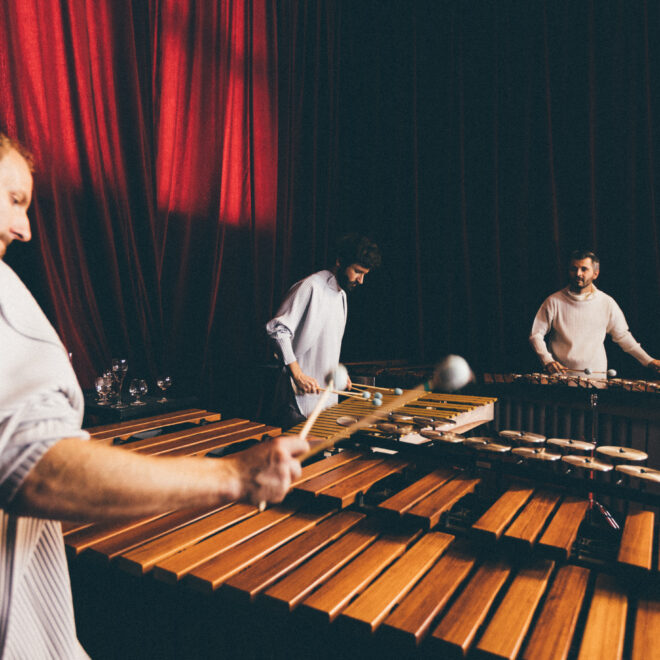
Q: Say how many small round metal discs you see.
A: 12